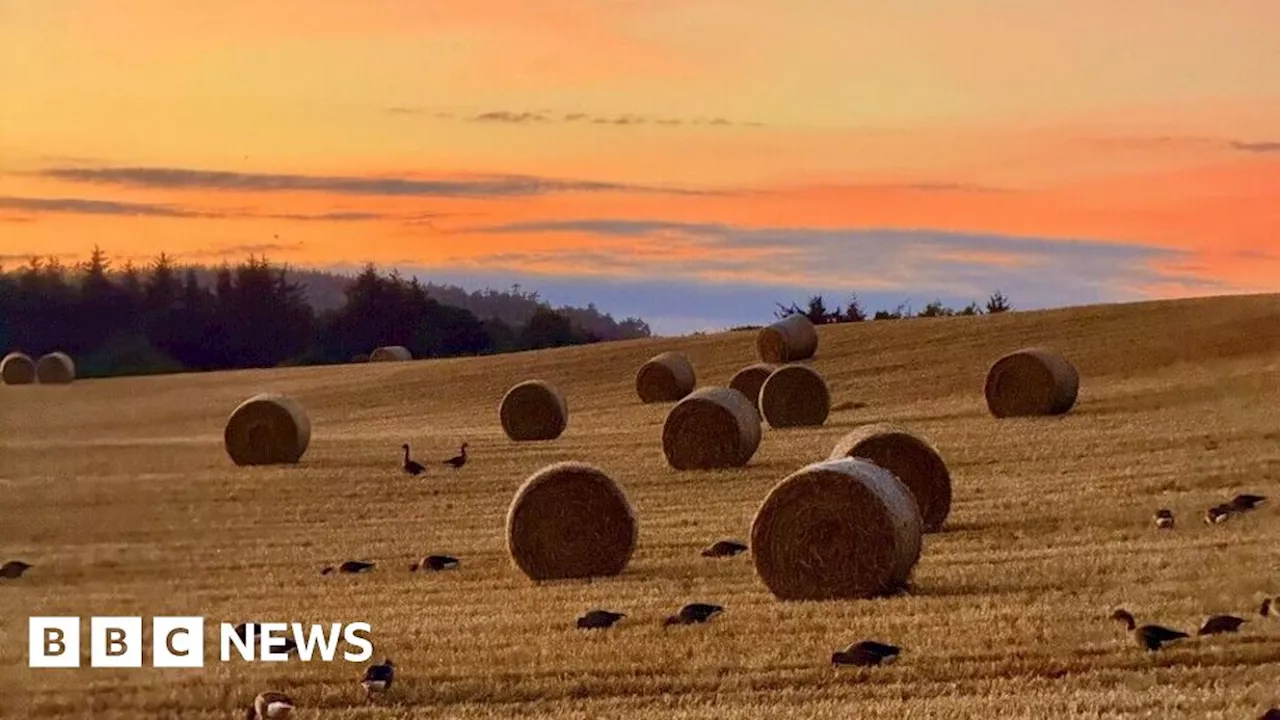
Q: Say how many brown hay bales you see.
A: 14